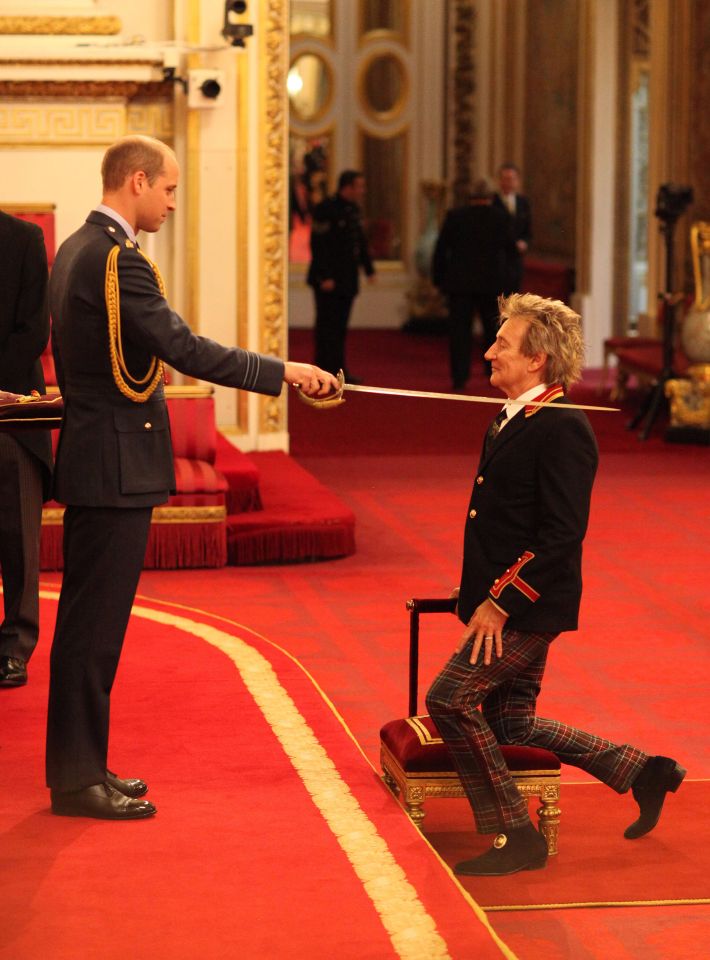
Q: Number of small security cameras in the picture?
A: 2